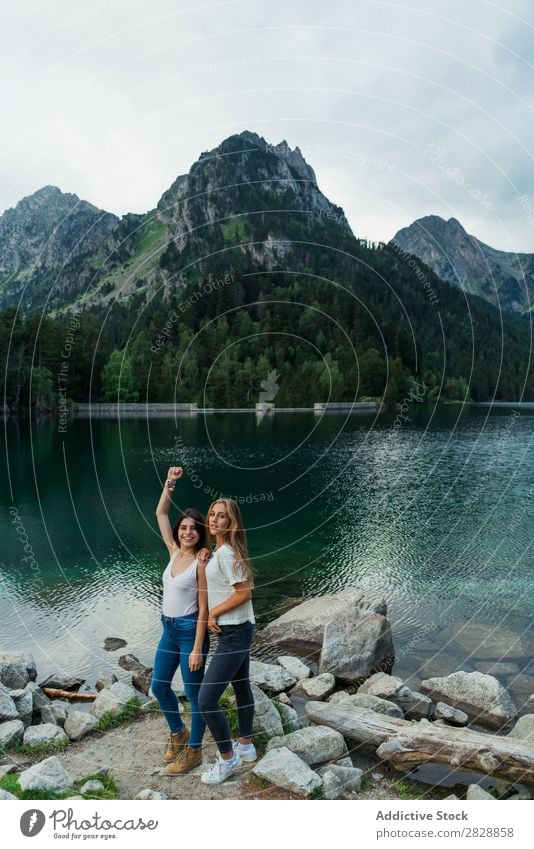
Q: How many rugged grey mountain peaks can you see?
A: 3